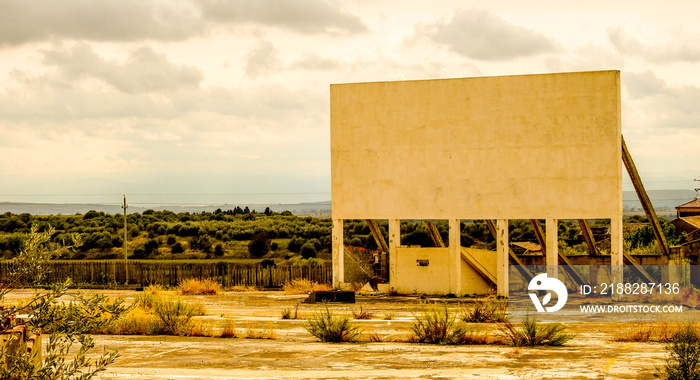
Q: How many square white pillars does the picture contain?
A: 6